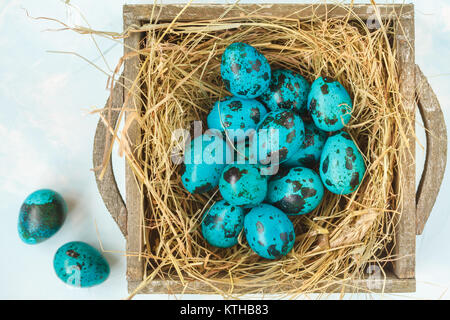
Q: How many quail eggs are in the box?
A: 12